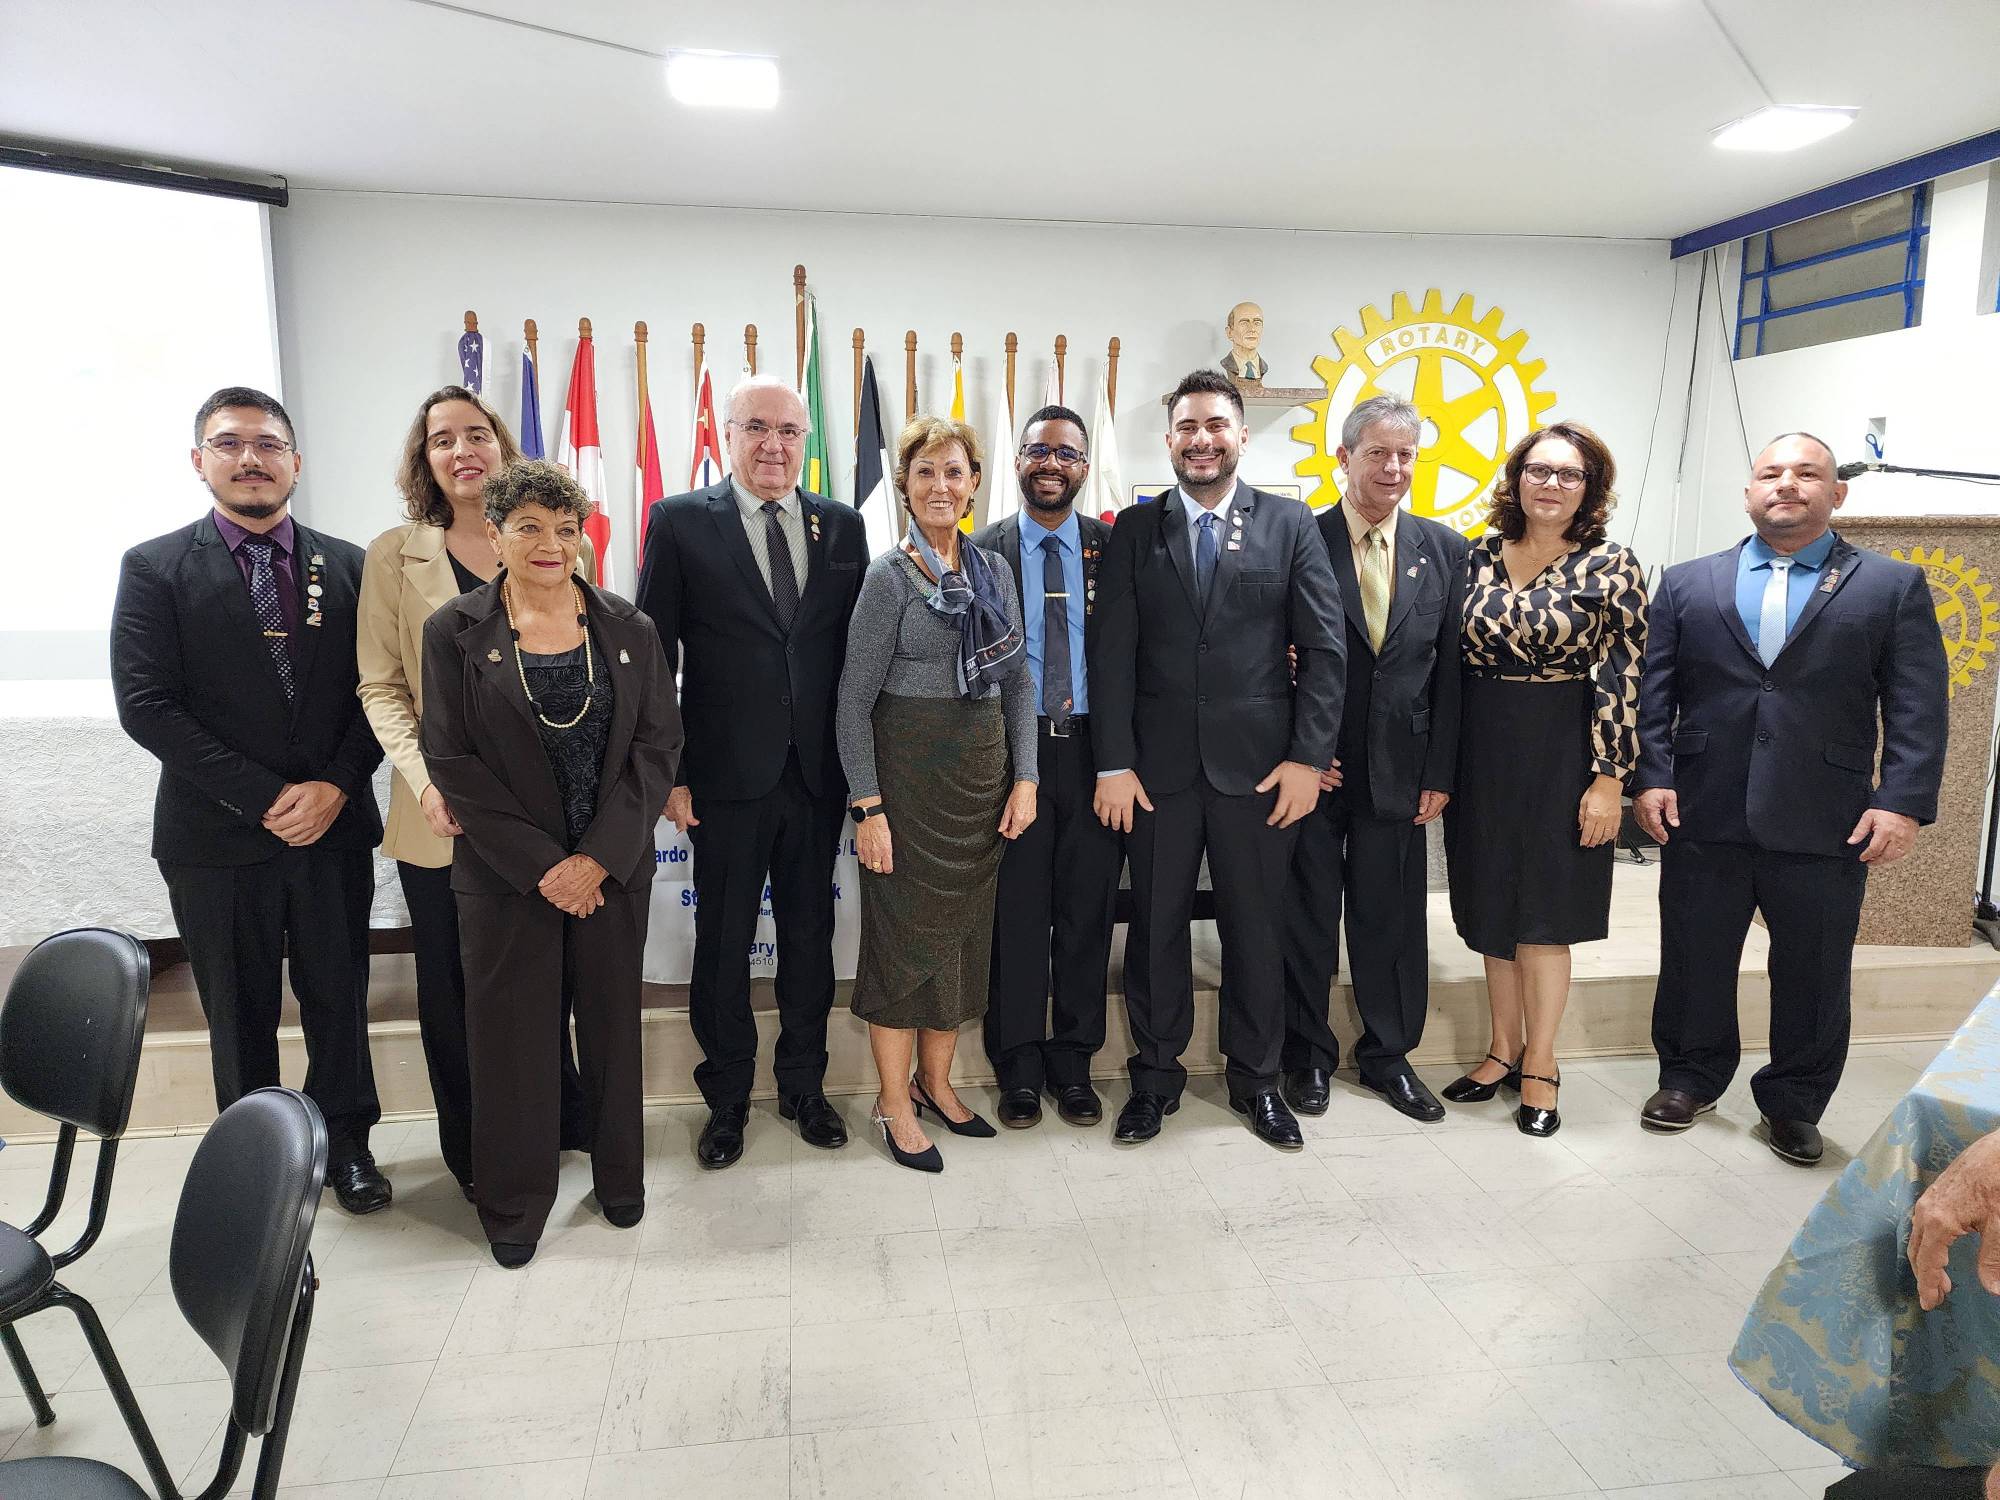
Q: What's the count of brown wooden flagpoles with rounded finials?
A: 13